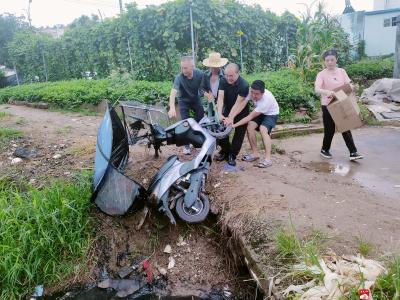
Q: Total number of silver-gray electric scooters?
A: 1